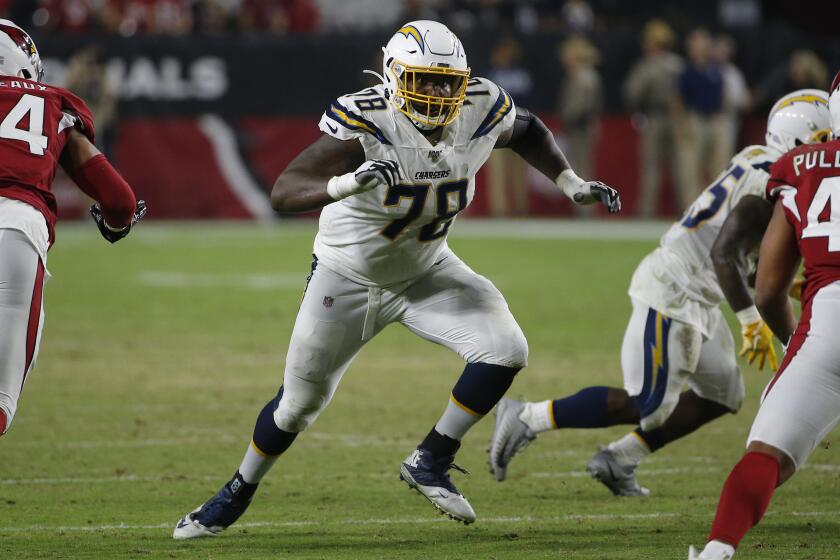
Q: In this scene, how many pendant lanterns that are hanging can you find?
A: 0